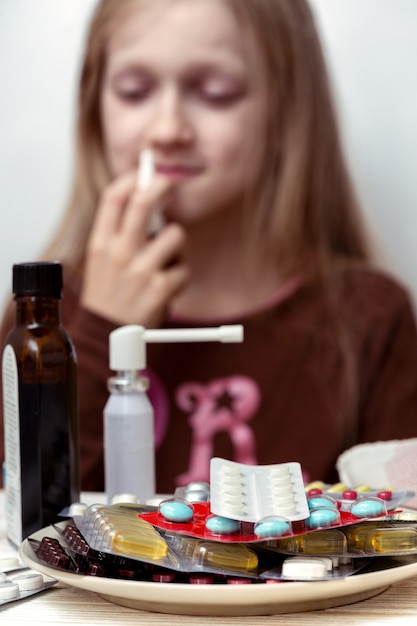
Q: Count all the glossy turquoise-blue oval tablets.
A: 6